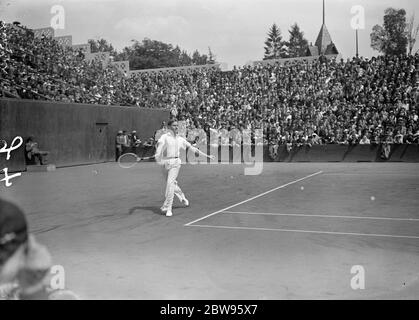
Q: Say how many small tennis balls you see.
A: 2